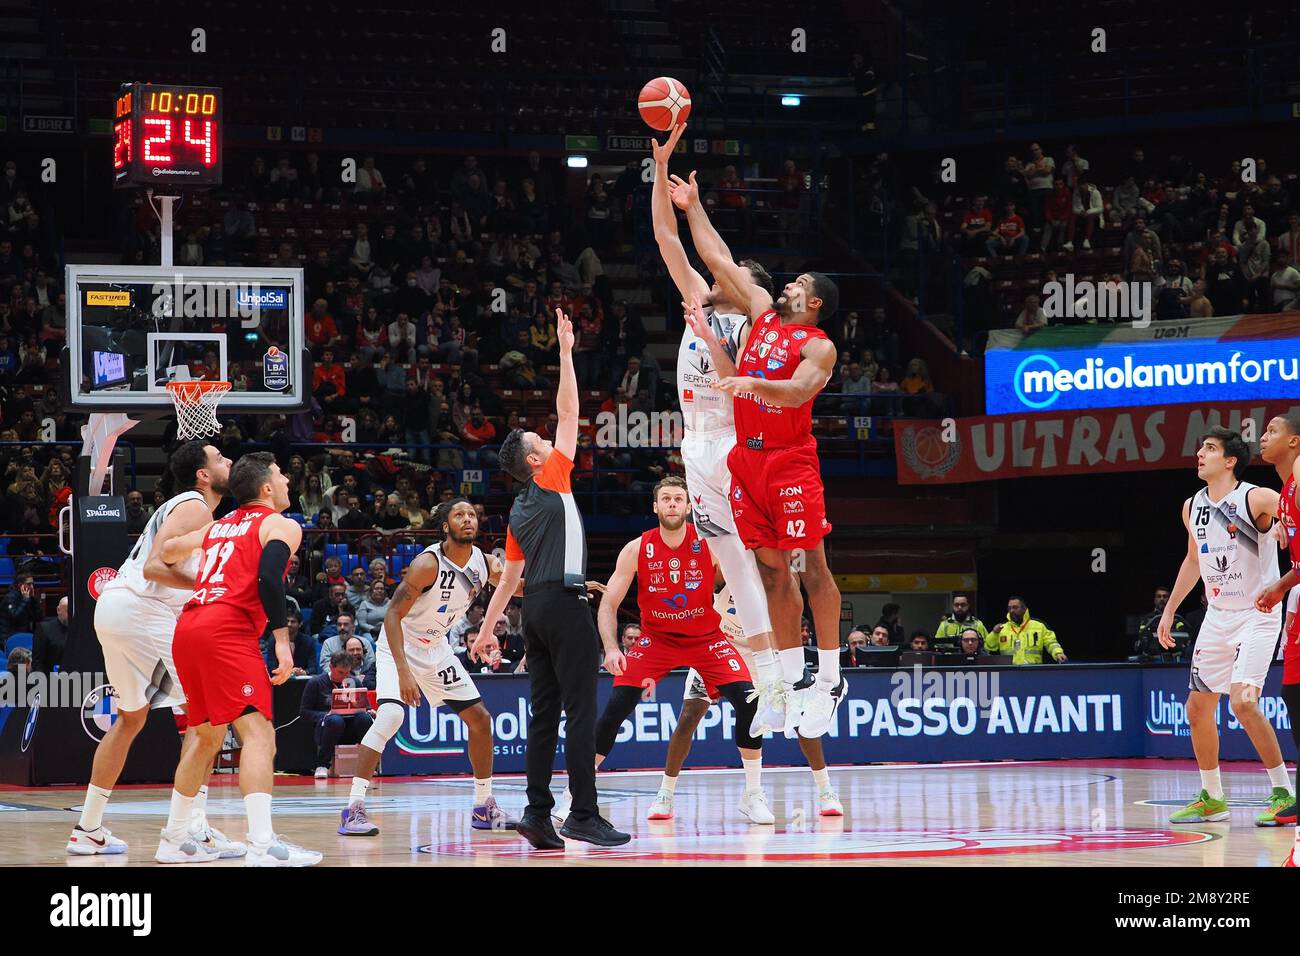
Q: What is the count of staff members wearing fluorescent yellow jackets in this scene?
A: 2